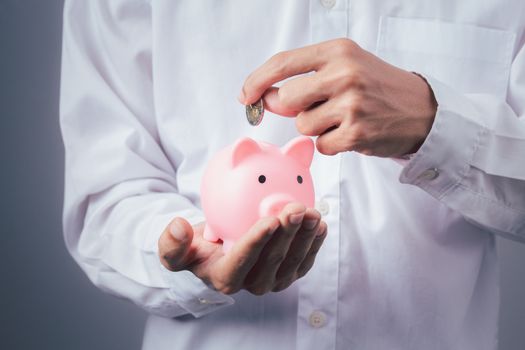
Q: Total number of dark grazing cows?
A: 0